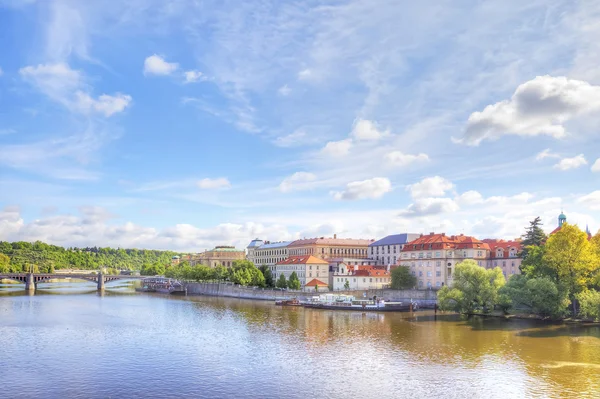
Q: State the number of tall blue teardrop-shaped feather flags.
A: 0